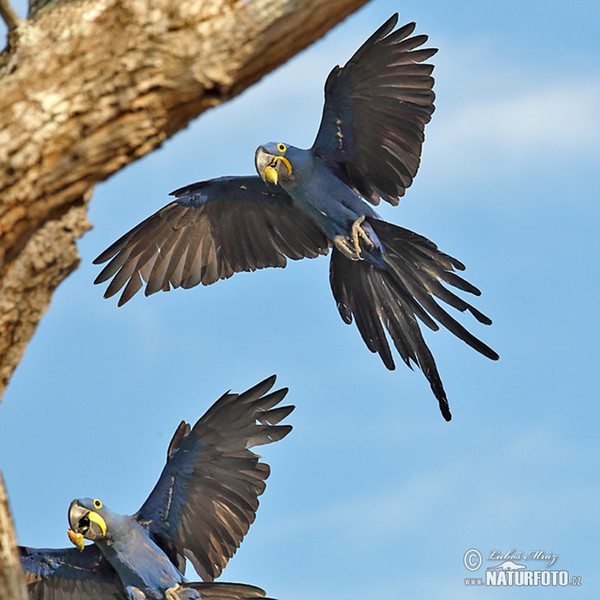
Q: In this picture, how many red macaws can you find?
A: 0